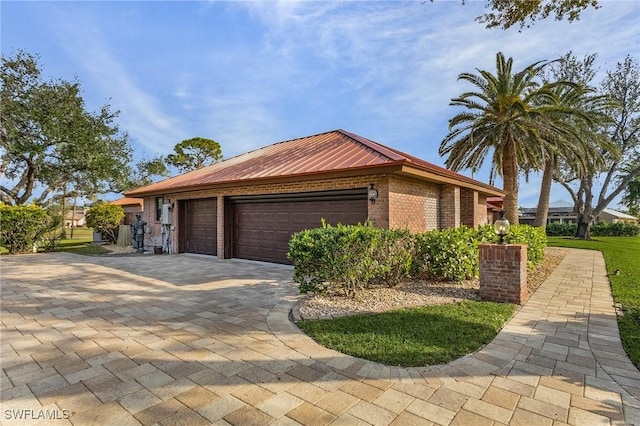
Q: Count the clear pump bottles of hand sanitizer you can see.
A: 0